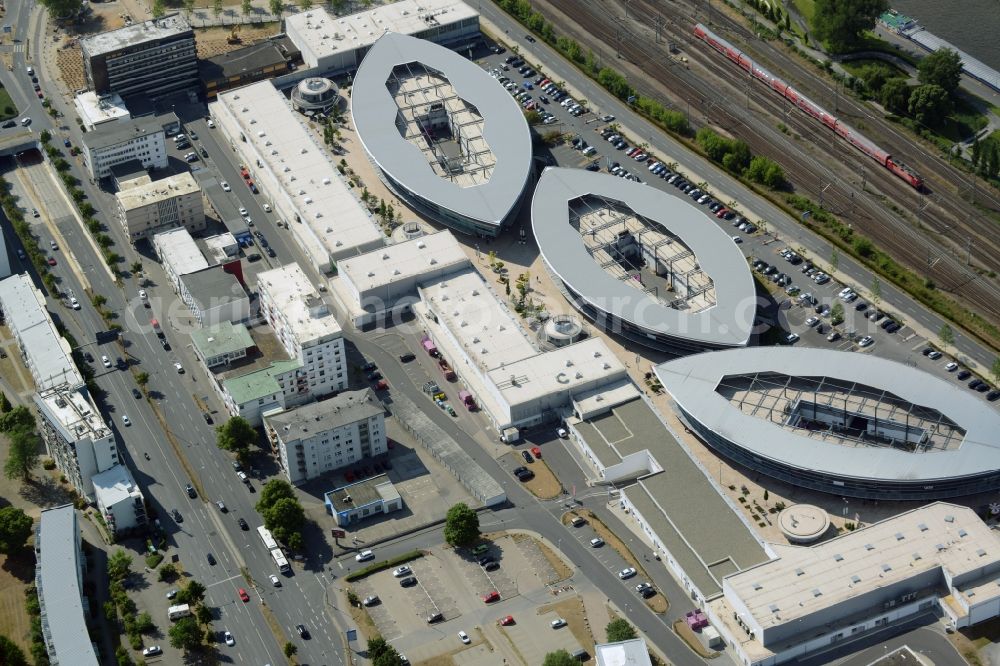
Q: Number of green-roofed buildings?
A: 2